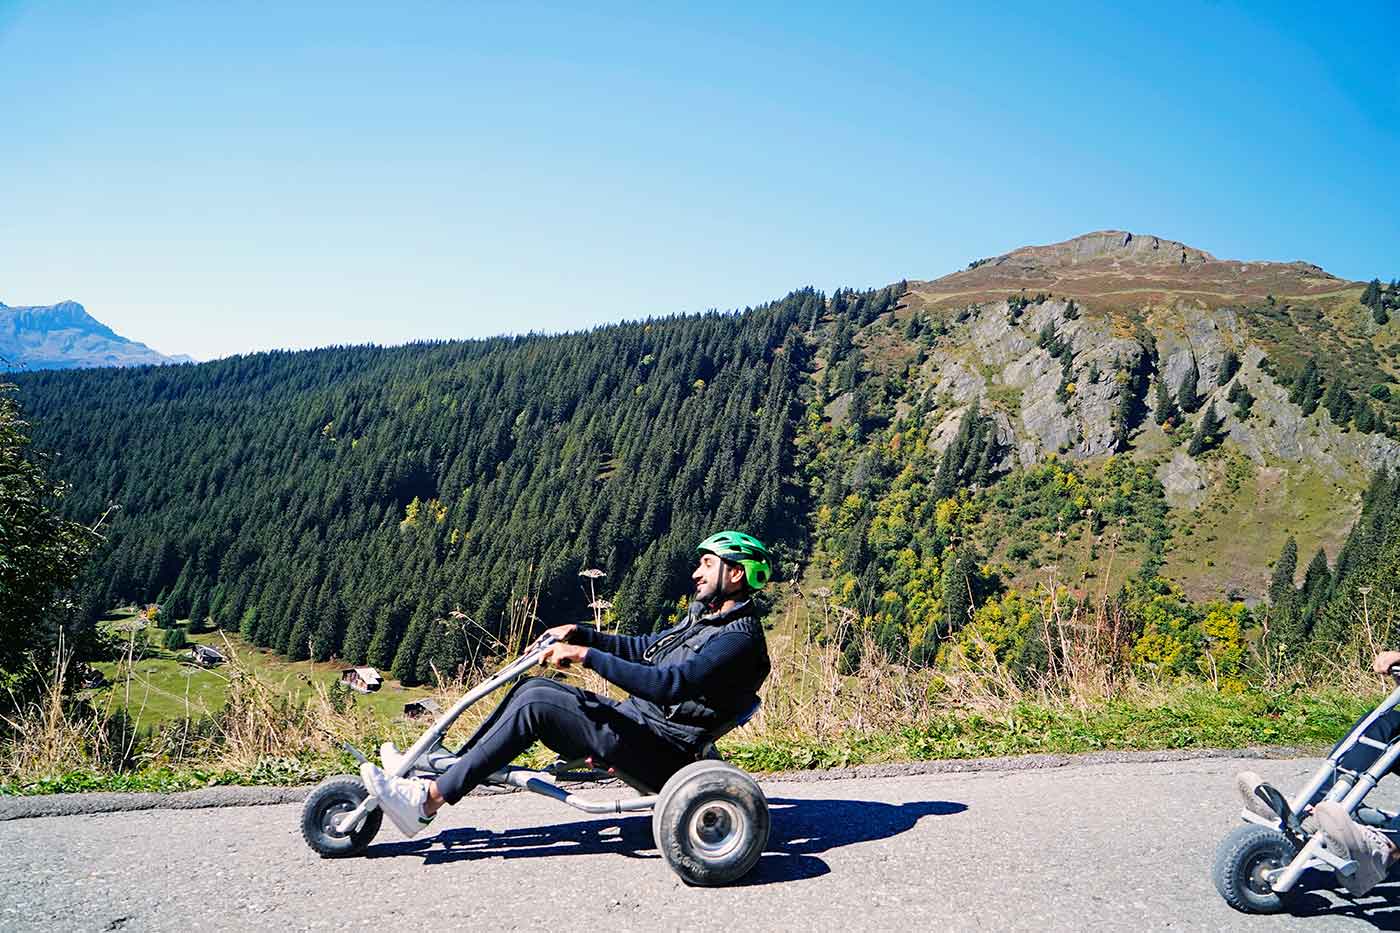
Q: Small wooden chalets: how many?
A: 3